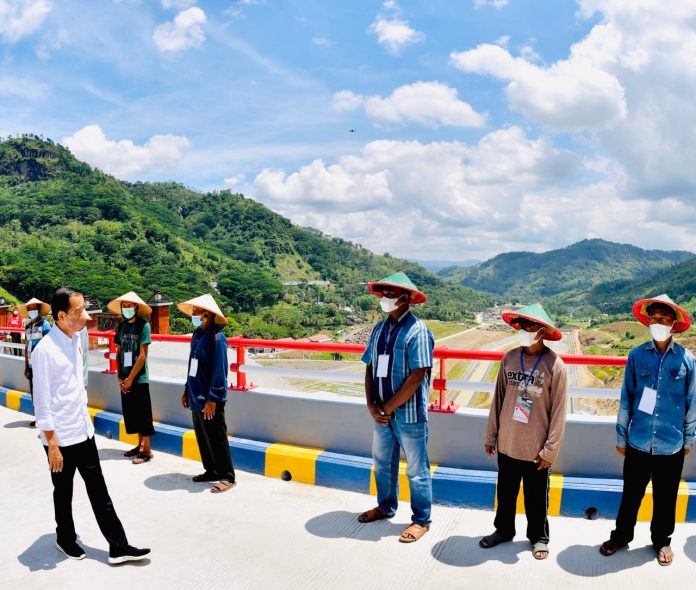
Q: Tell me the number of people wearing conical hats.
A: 6